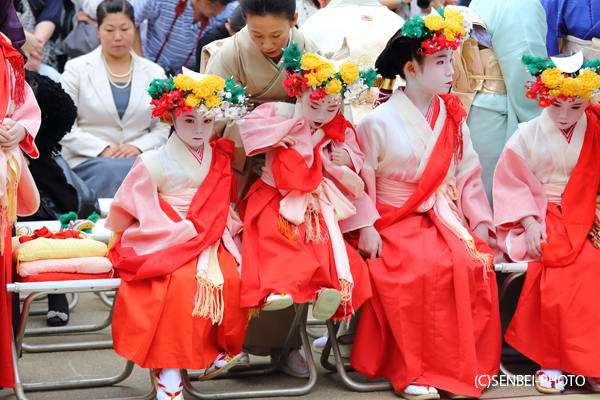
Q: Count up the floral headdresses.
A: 4